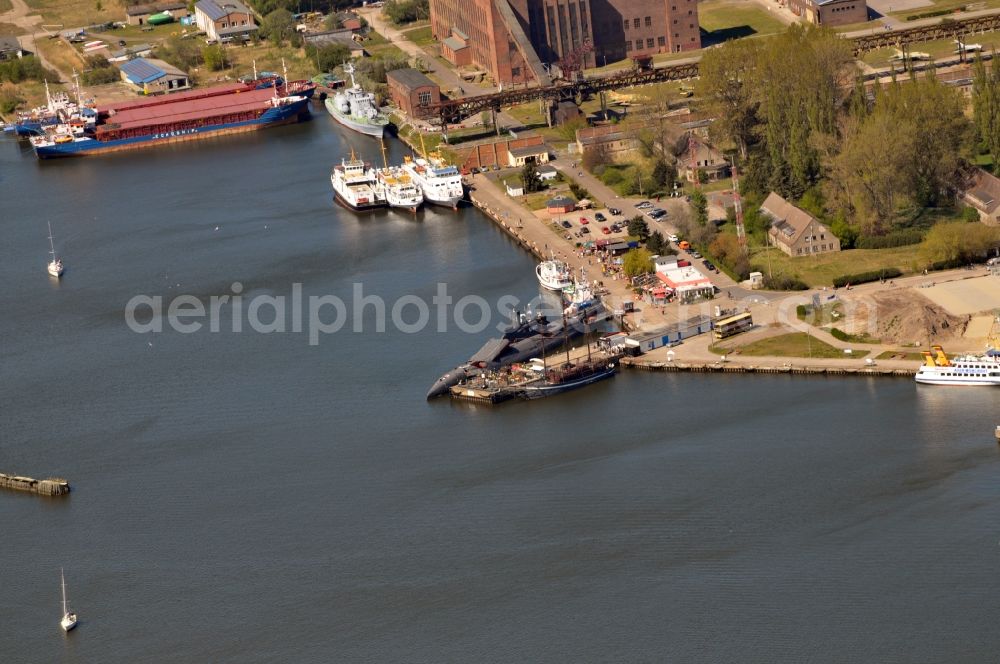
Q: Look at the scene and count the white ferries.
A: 4